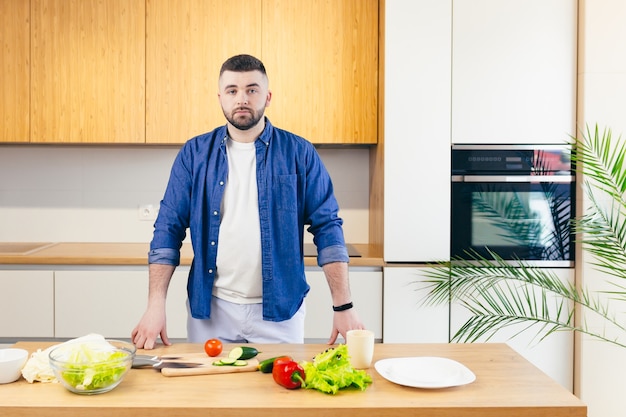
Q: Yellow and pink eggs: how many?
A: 0